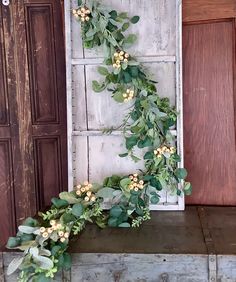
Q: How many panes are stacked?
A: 3